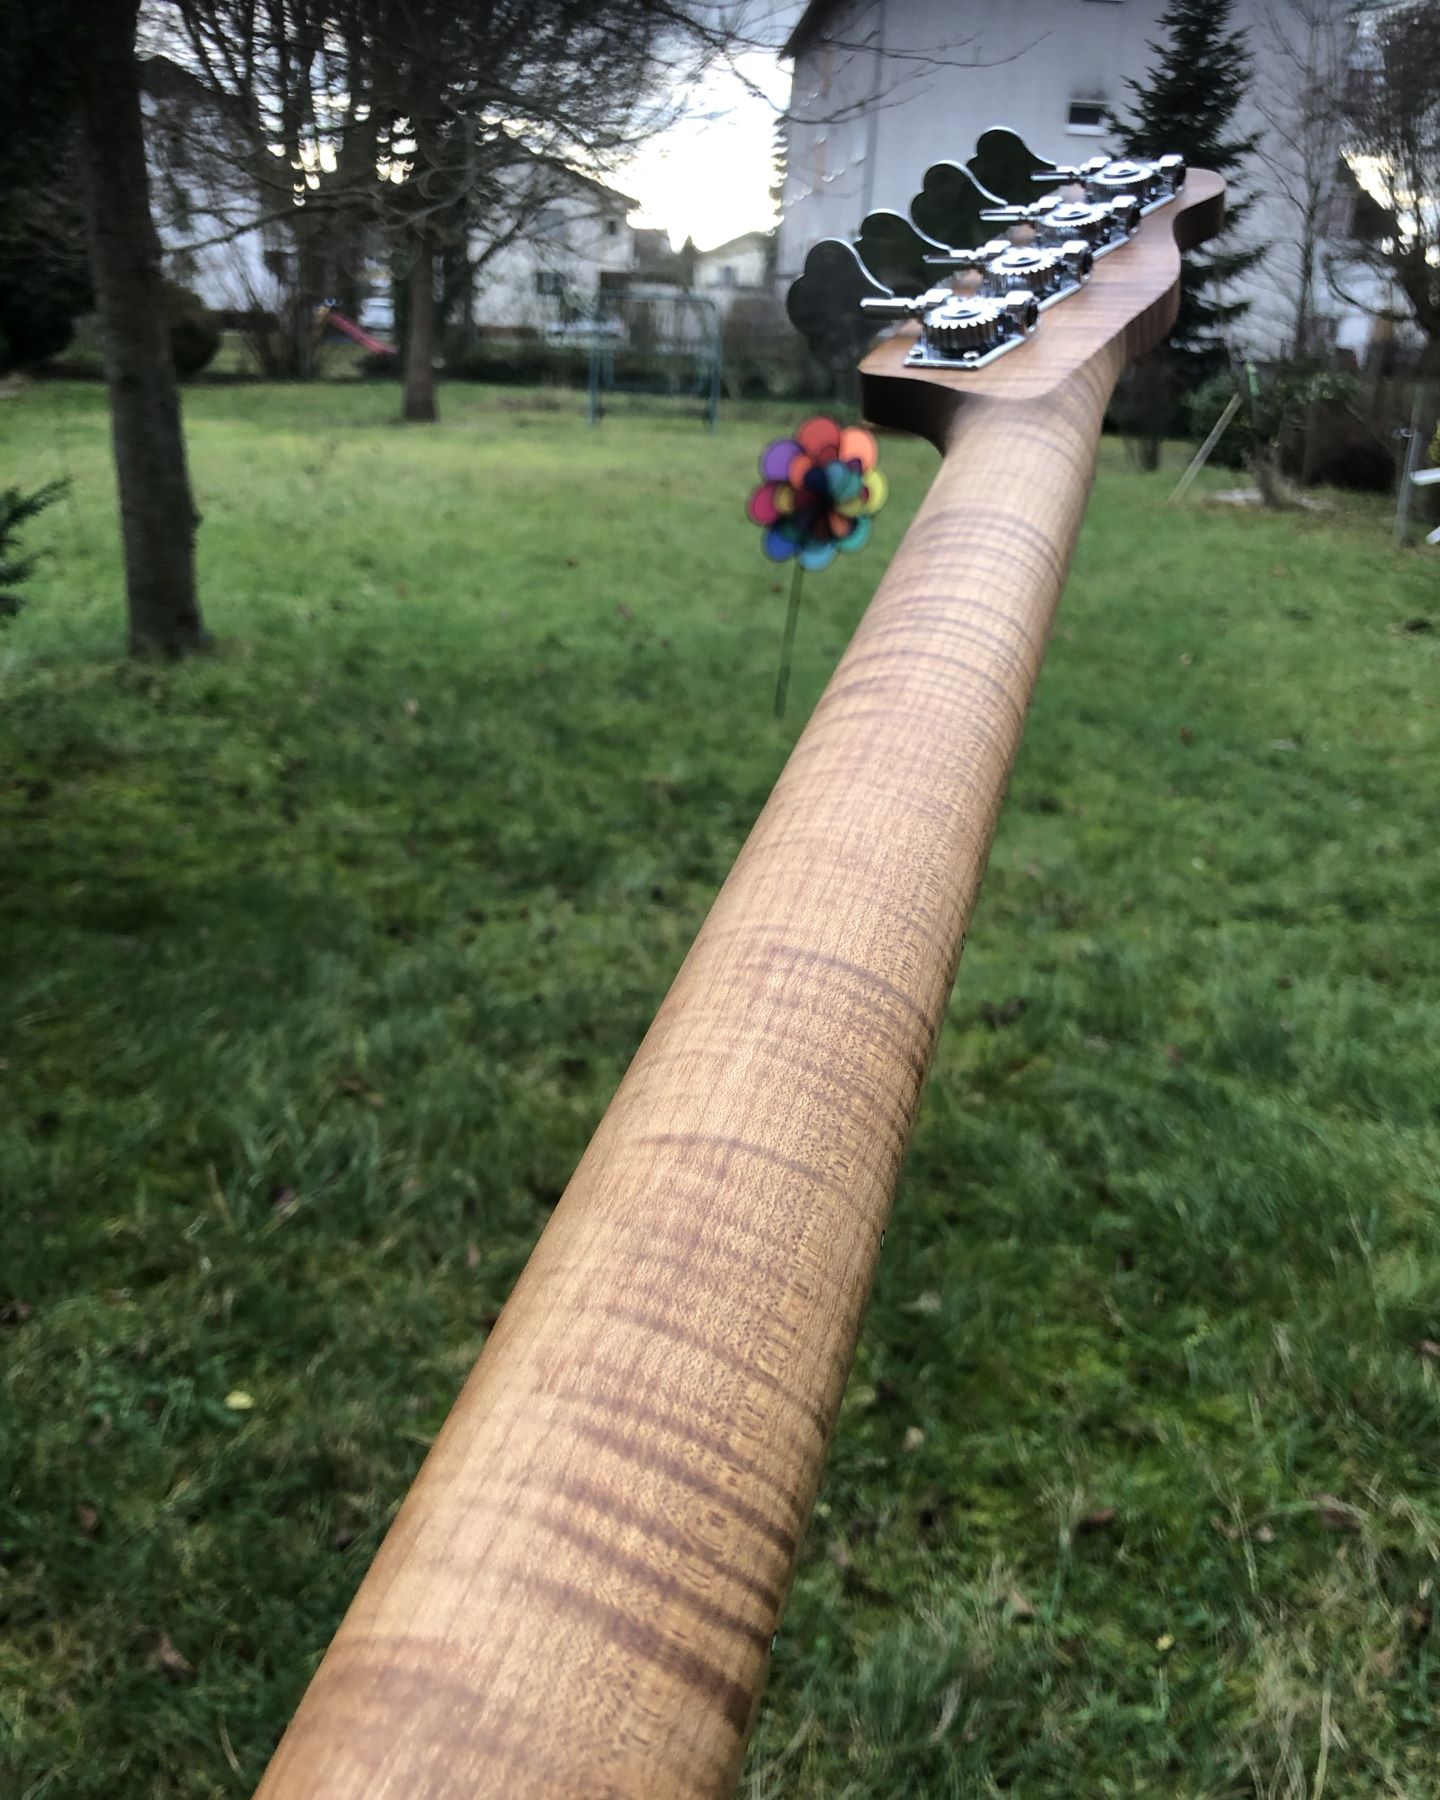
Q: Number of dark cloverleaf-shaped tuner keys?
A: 4